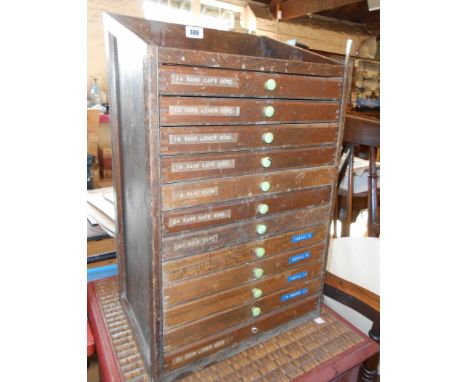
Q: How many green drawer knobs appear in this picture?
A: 11